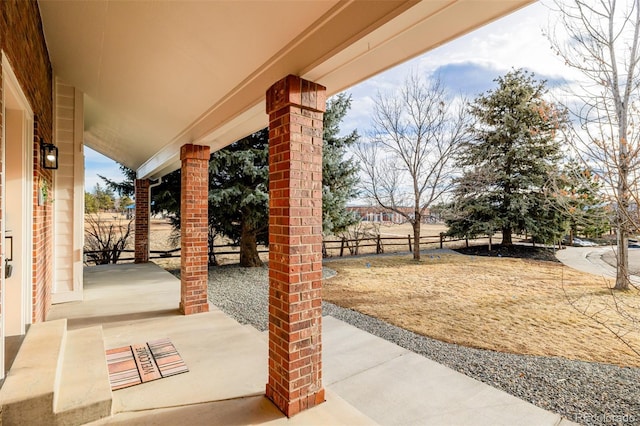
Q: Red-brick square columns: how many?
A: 3